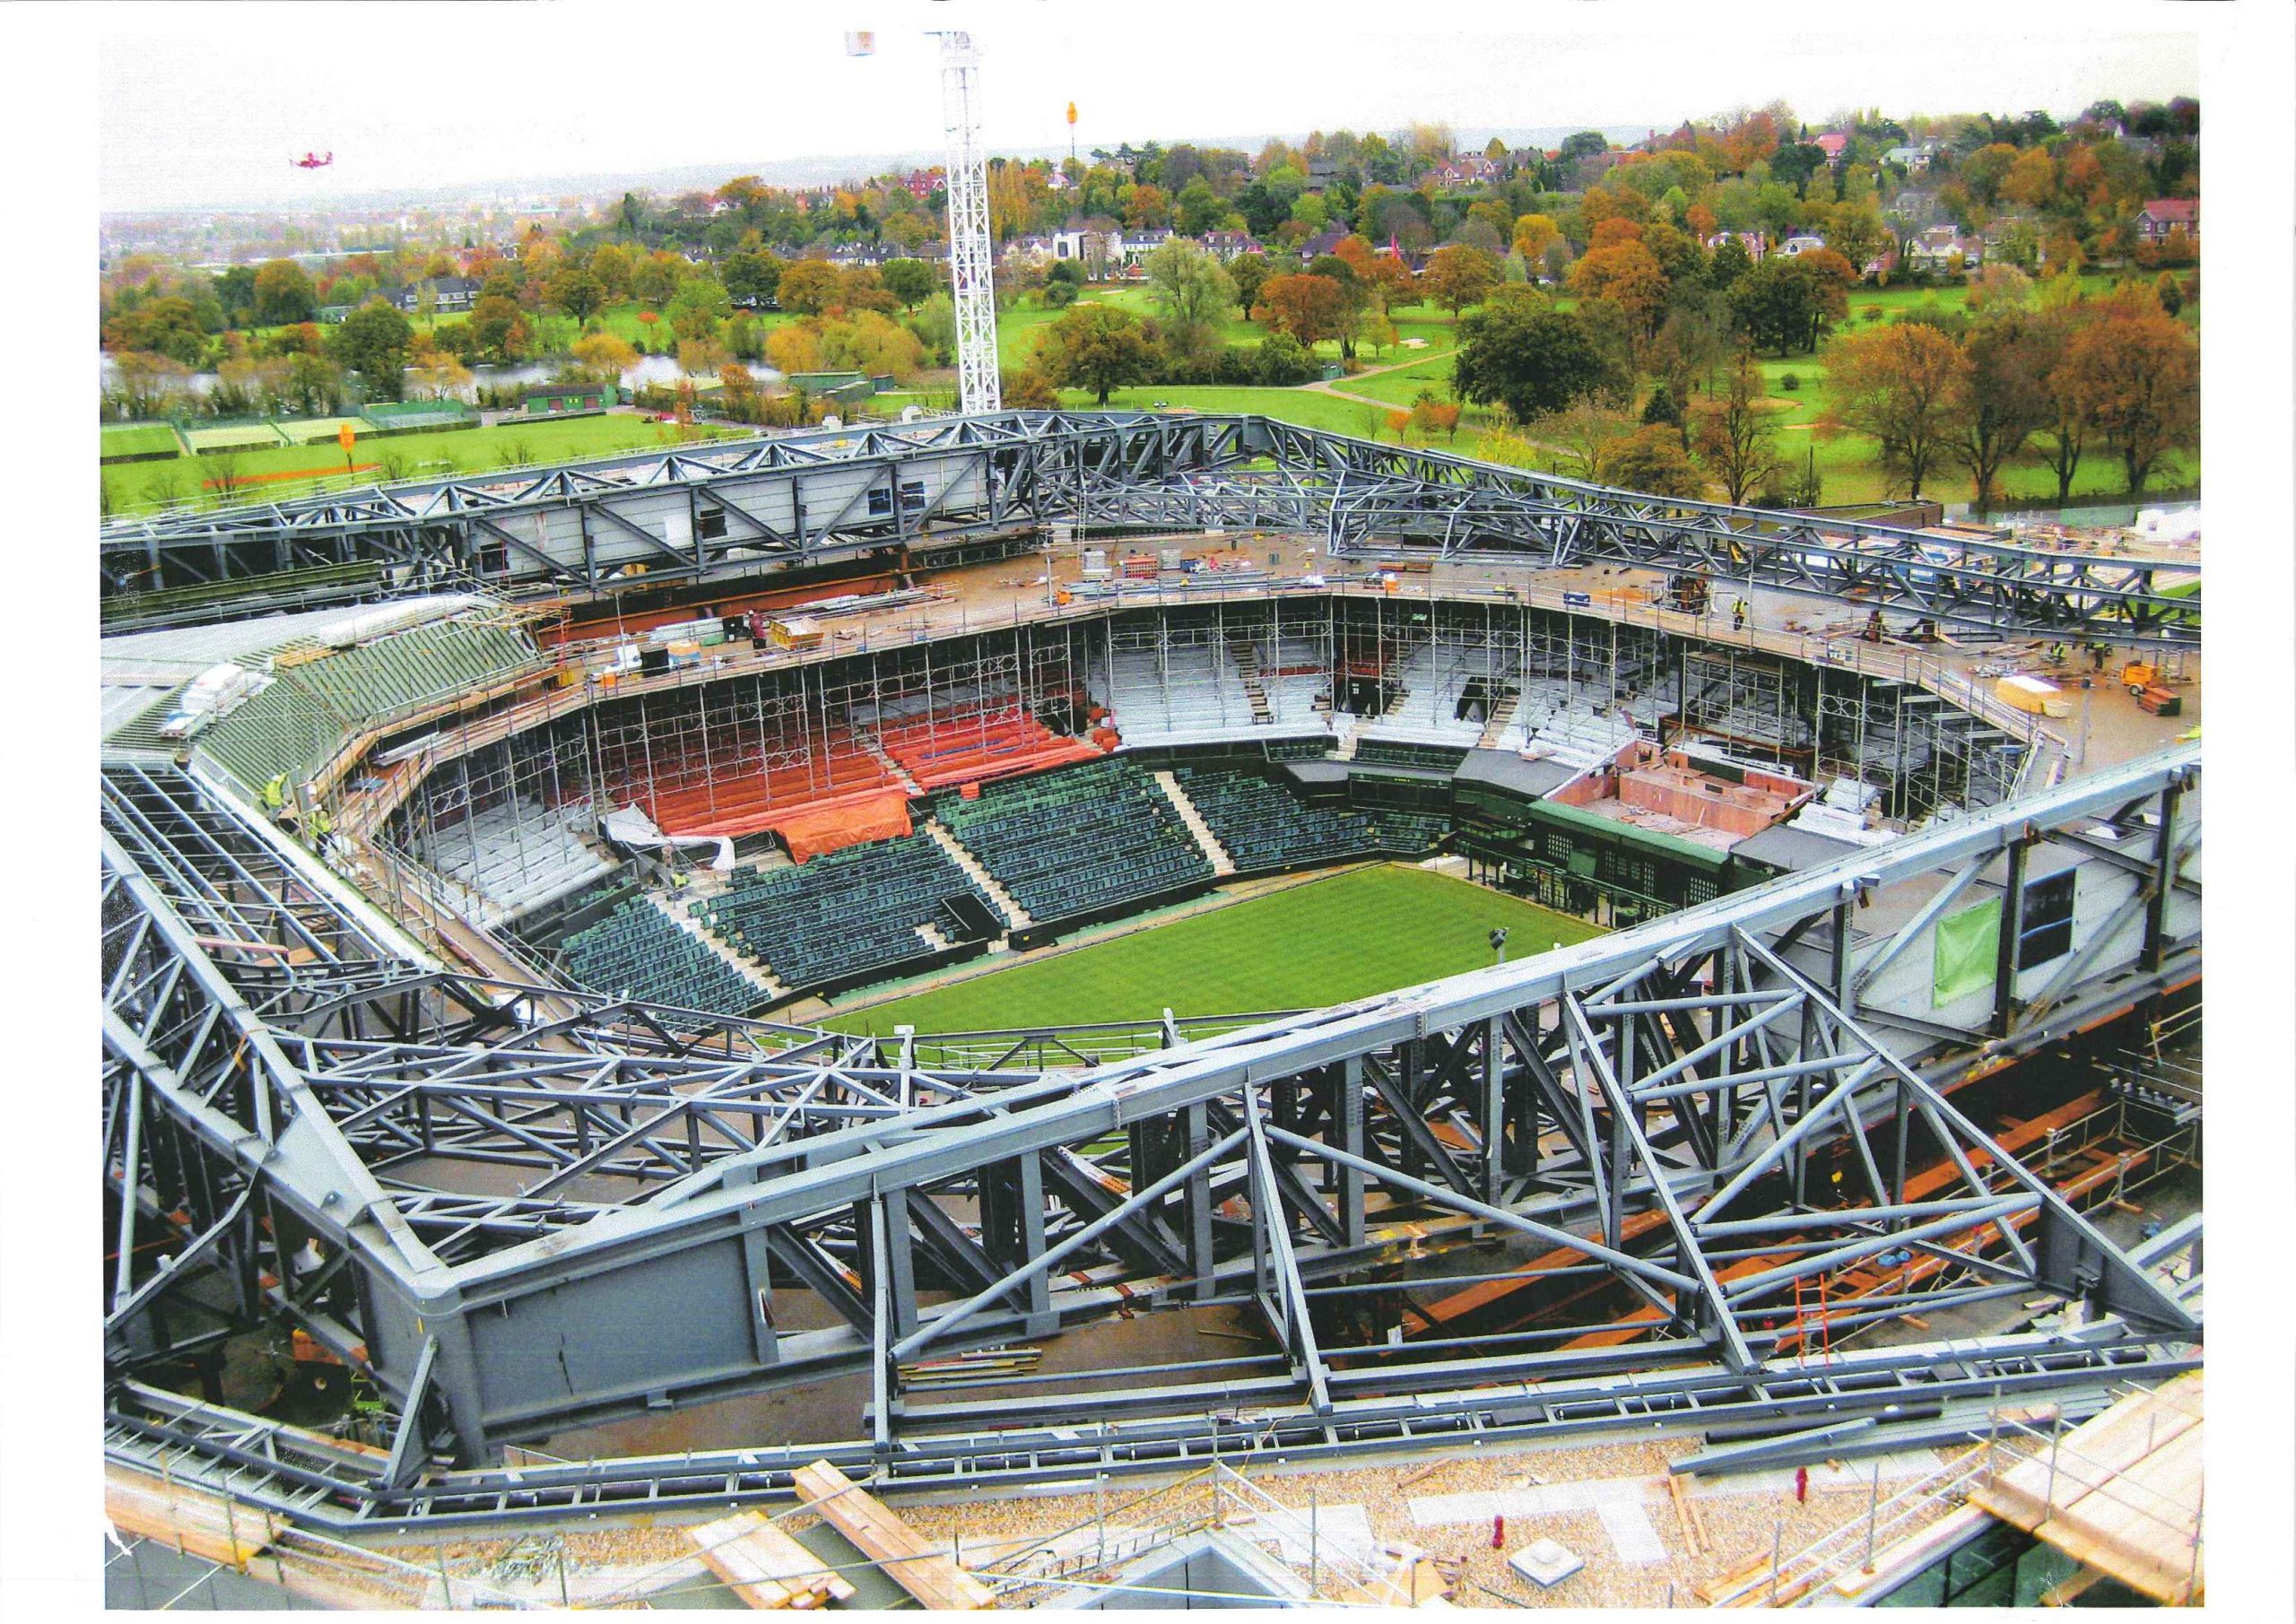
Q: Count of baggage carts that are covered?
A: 0